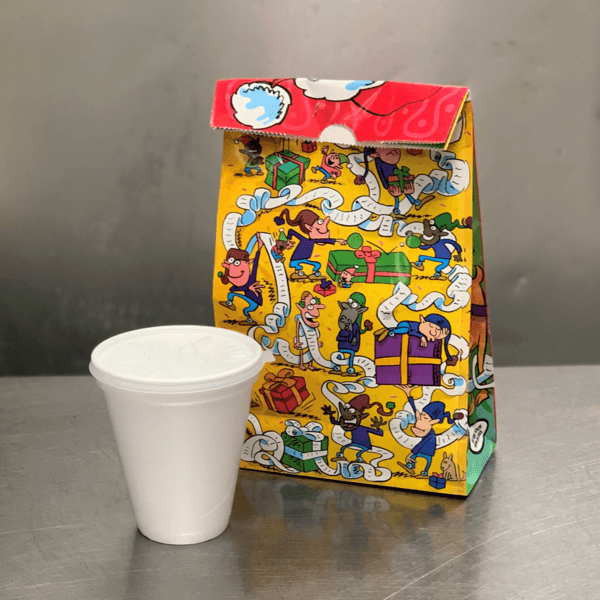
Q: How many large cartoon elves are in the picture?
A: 9